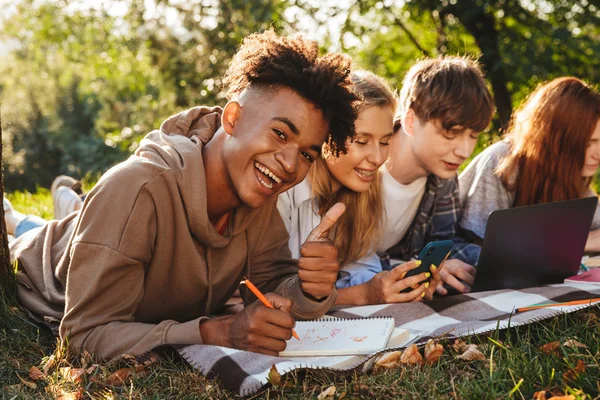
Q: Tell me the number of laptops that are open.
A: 1